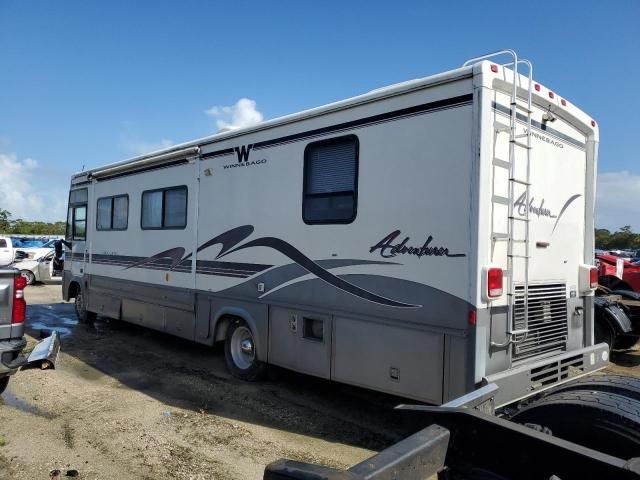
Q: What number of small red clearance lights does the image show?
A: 5